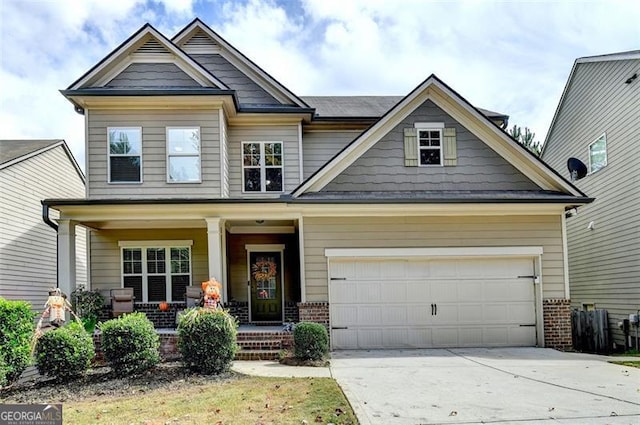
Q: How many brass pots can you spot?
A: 0